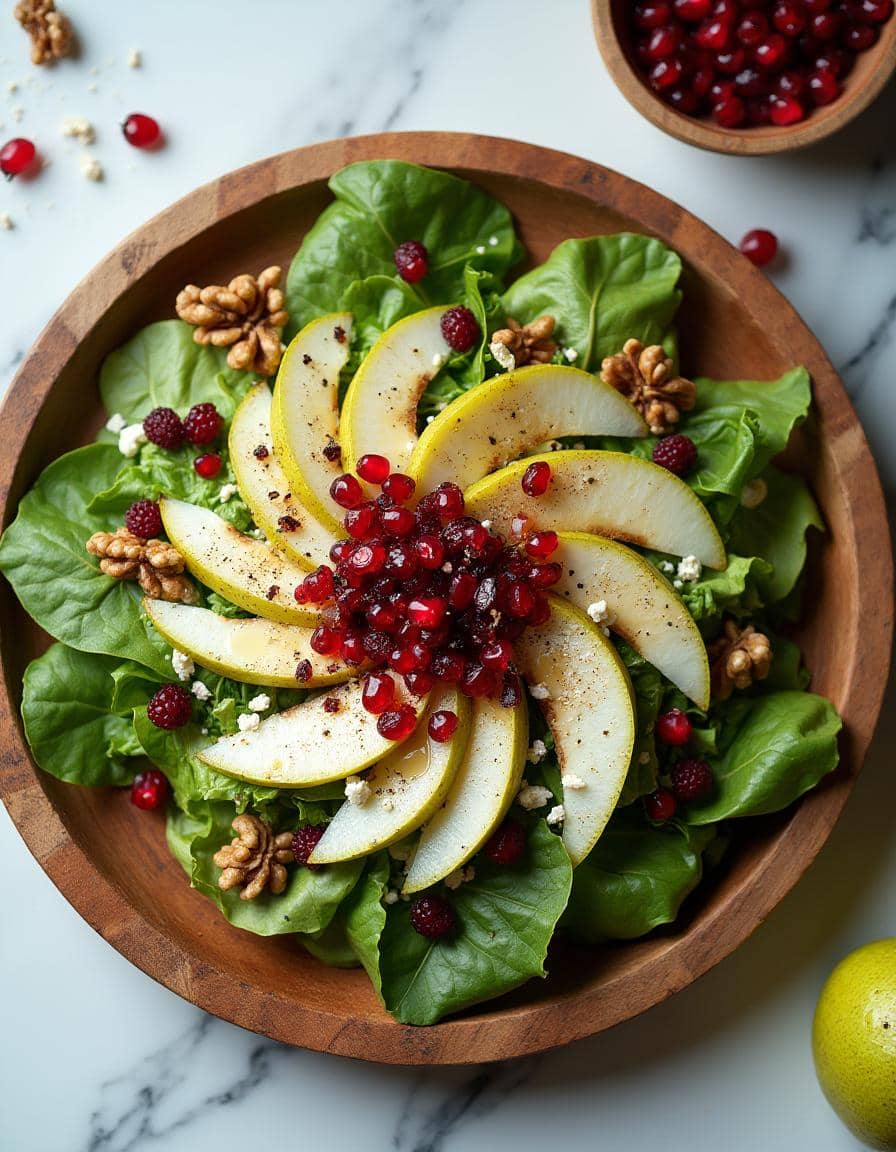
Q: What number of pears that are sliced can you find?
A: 12